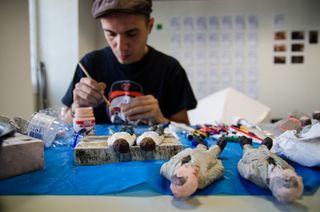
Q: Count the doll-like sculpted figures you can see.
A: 4